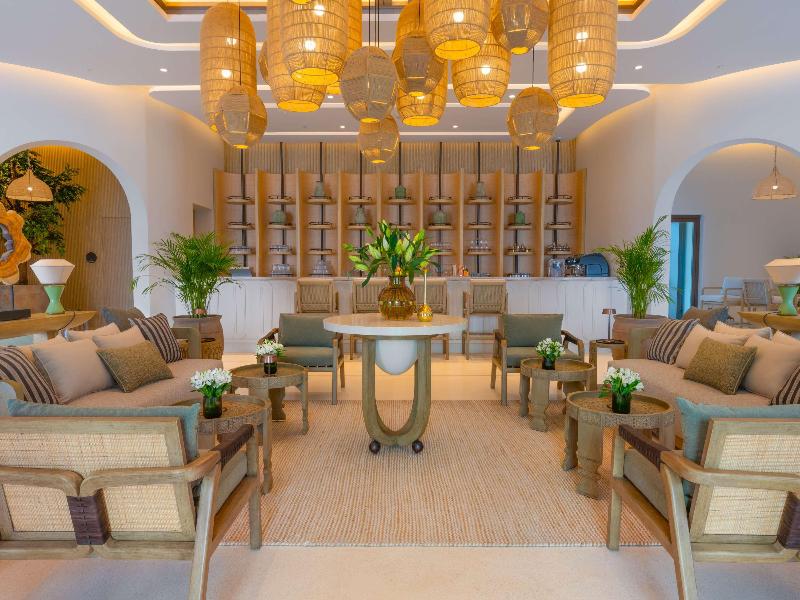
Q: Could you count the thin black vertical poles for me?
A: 9